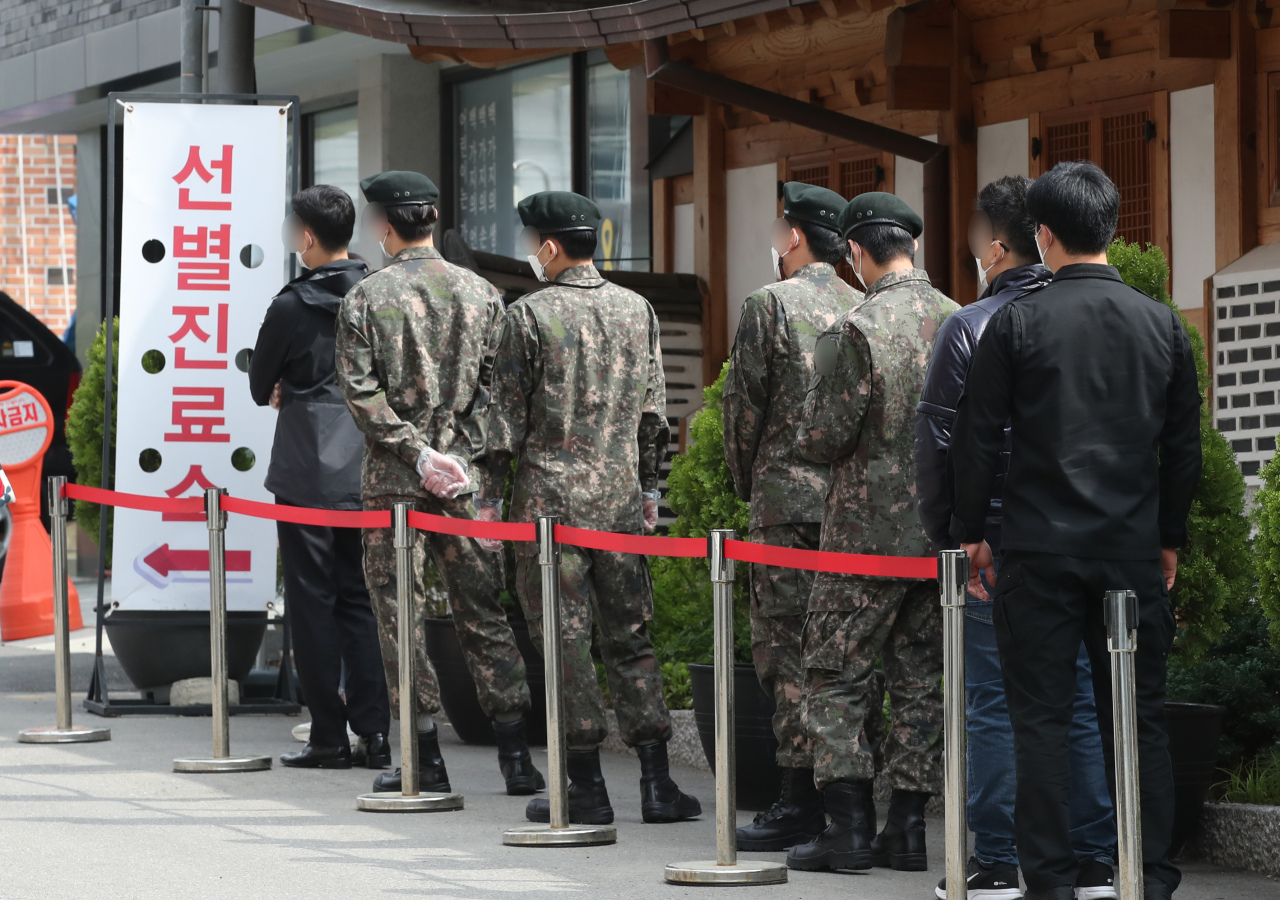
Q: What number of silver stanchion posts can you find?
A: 7